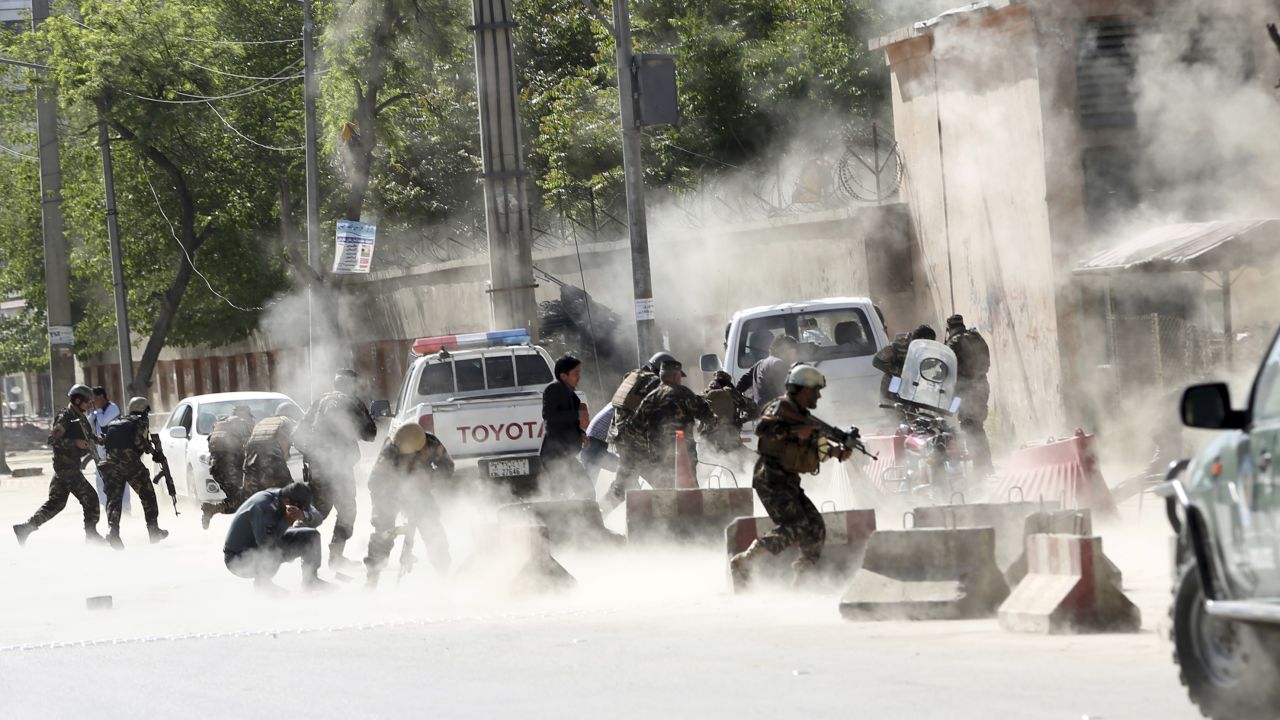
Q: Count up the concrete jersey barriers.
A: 8